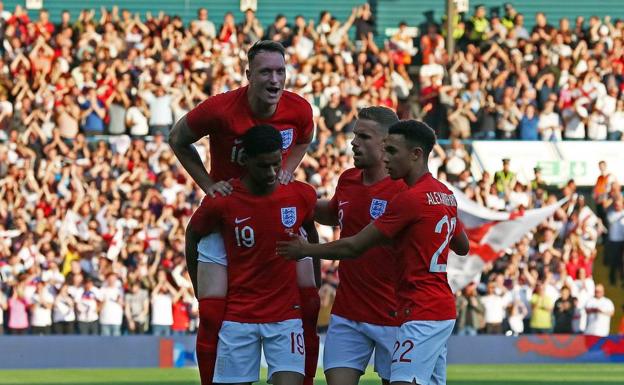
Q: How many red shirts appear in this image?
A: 4